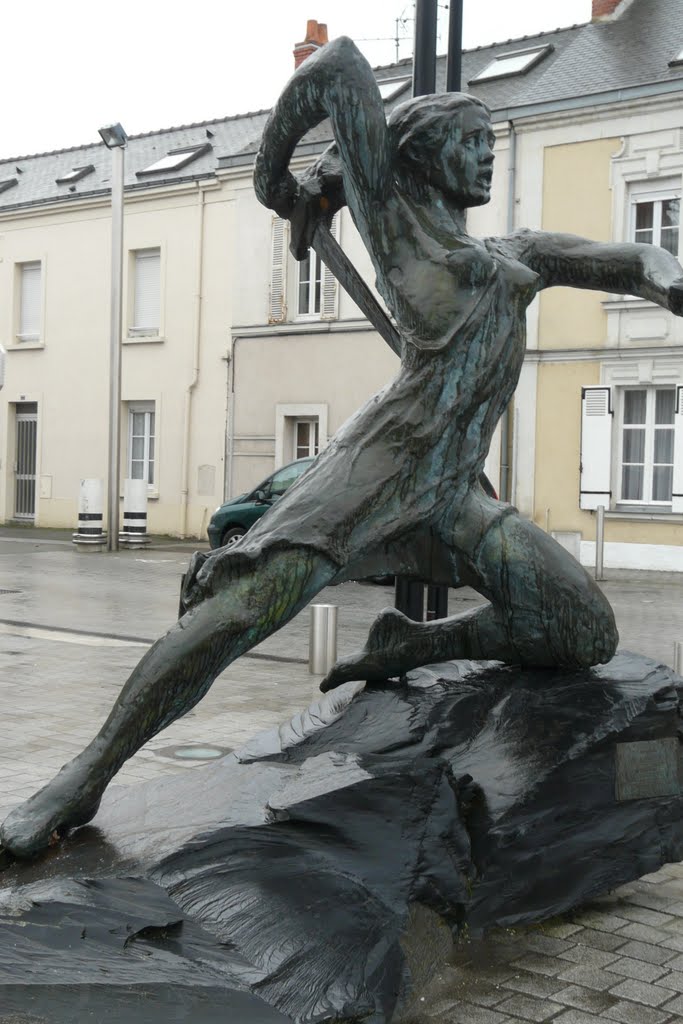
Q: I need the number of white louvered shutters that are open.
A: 4